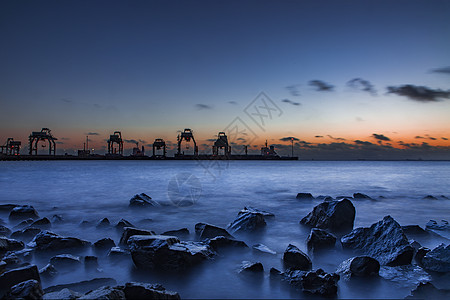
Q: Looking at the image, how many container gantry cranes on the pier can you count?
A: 6